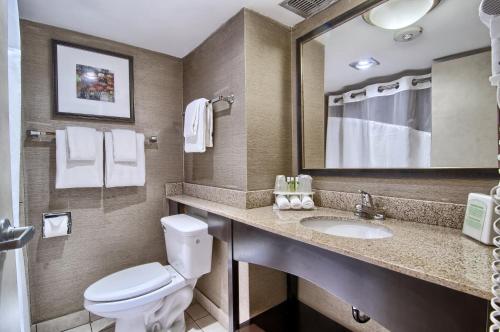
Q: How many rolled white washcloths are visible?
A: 3